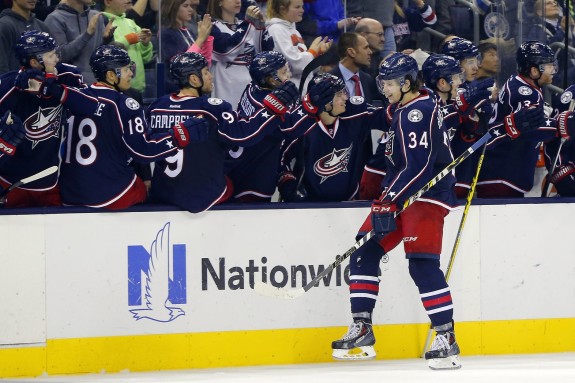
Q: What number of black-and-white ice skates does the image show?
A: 2